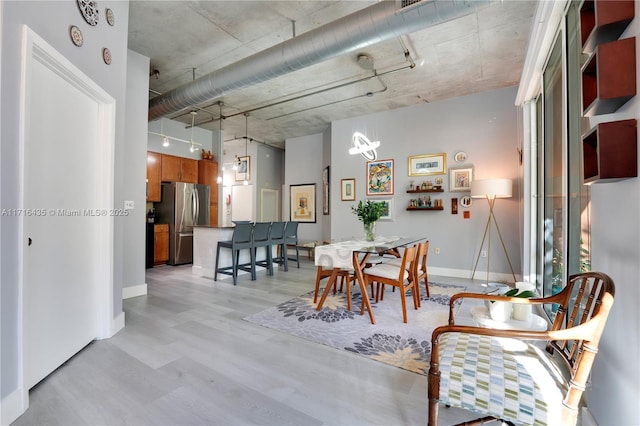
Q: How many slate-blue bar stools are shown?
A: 4